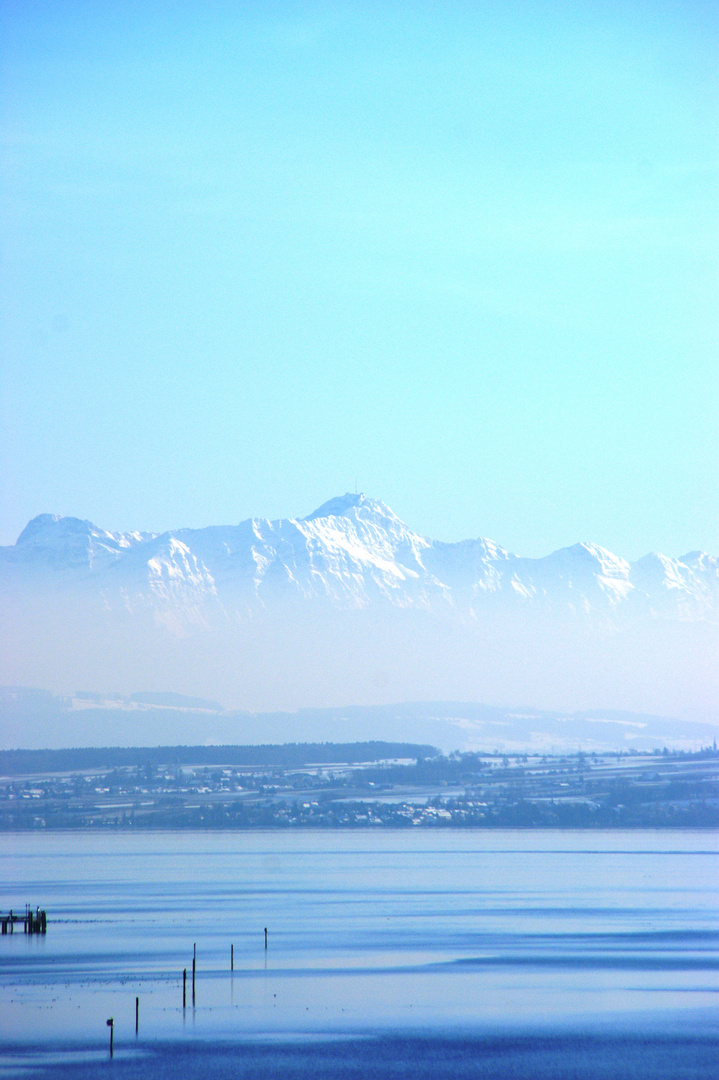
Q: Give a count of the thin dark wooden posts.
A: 6